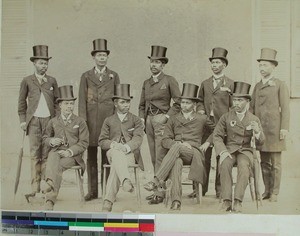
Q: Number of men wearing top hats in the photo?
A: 9